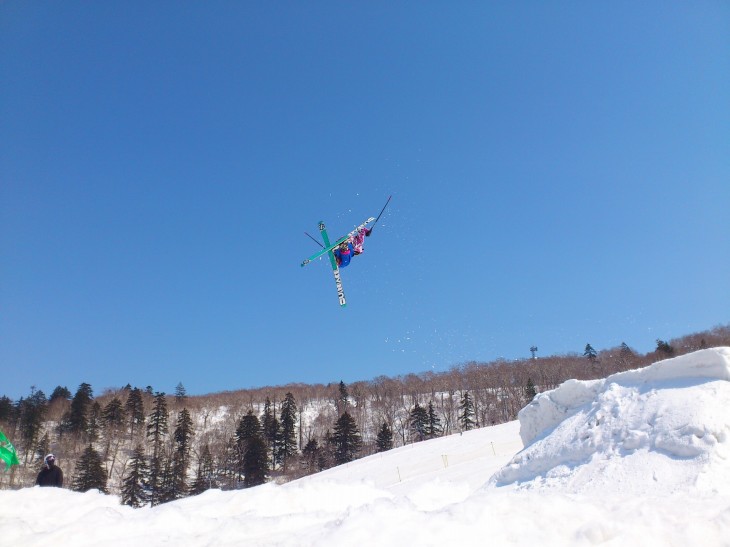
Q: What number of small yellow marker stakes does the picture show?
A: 4